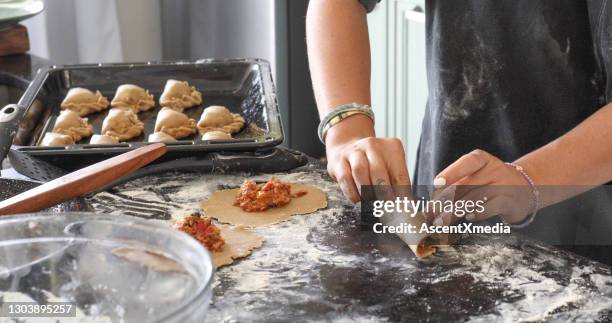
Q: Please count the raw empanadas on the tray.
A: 11